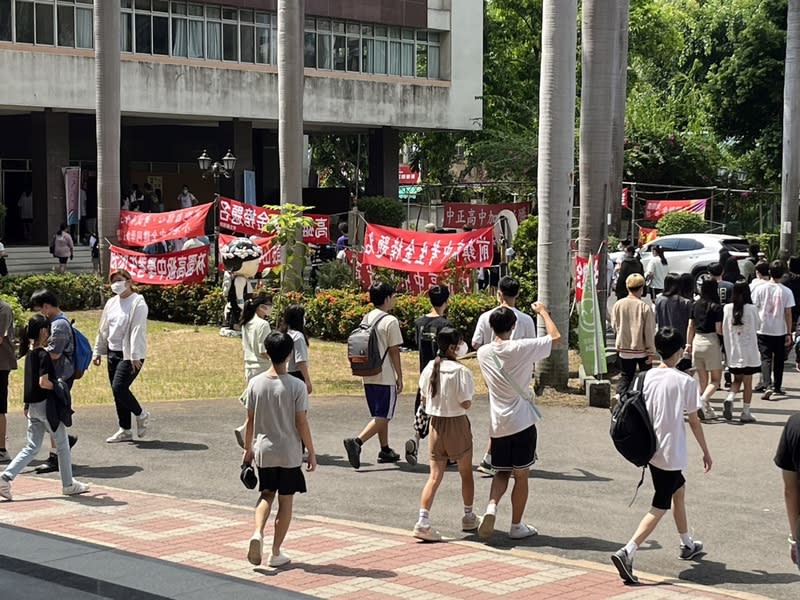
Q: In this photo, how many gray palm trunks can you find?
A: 6